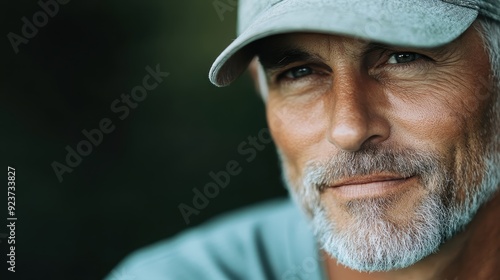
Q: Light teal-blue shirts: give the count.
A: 1